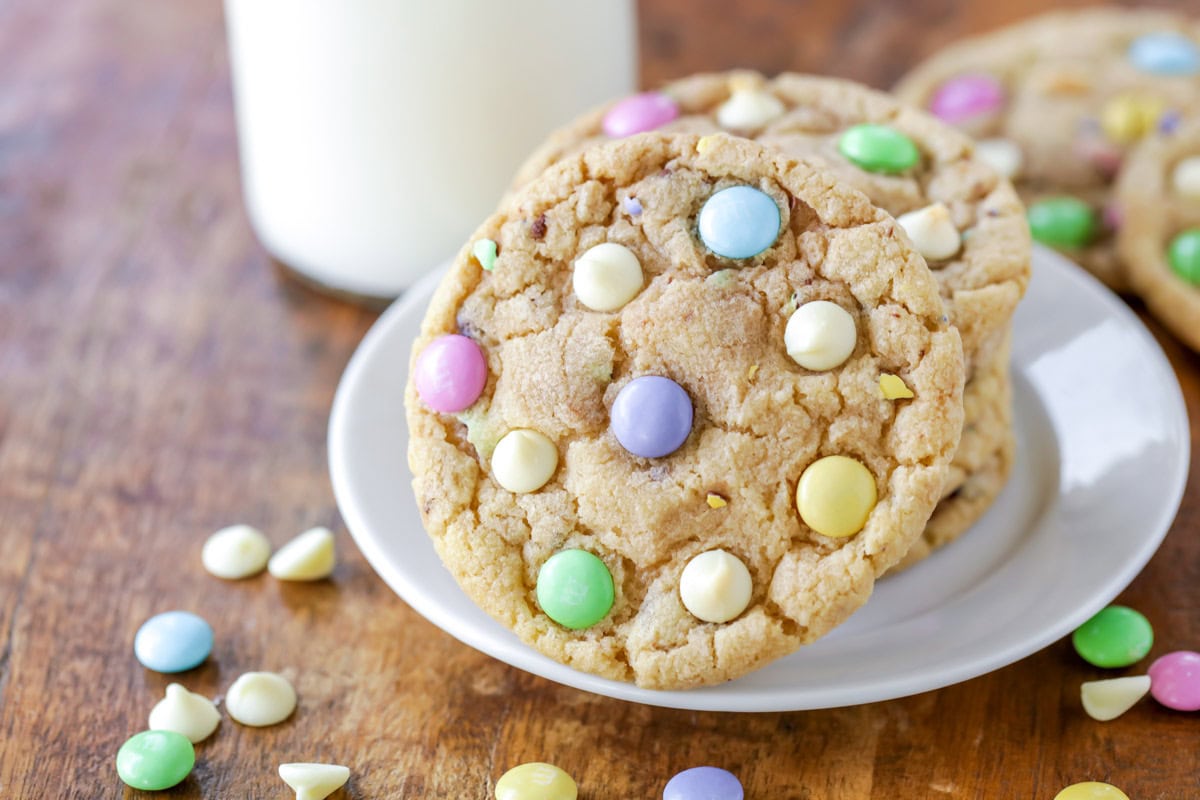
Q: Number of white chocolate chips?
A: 14